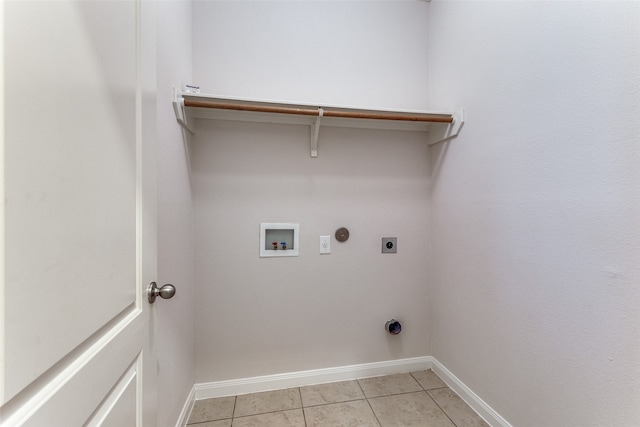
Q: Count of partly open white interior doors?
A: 1